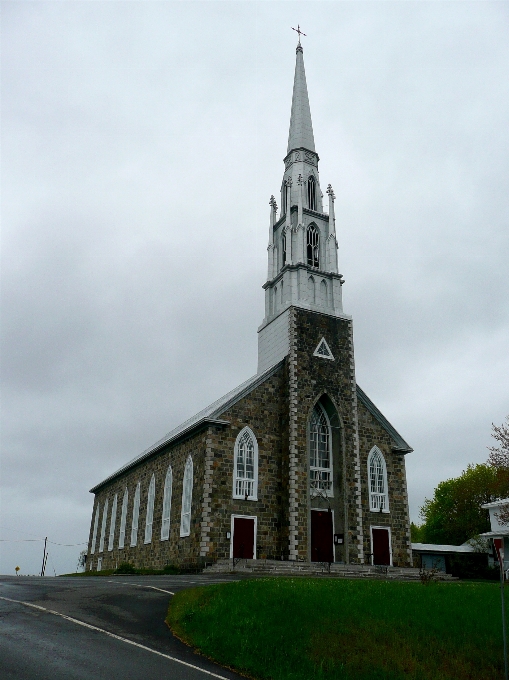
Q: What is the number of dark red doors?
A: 3